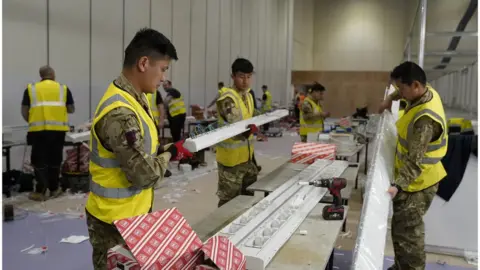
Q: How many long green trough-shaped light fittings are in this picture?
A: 0